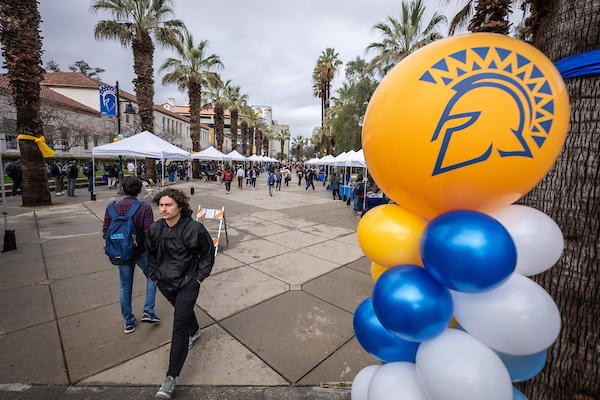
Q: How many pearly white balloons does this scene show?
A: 5